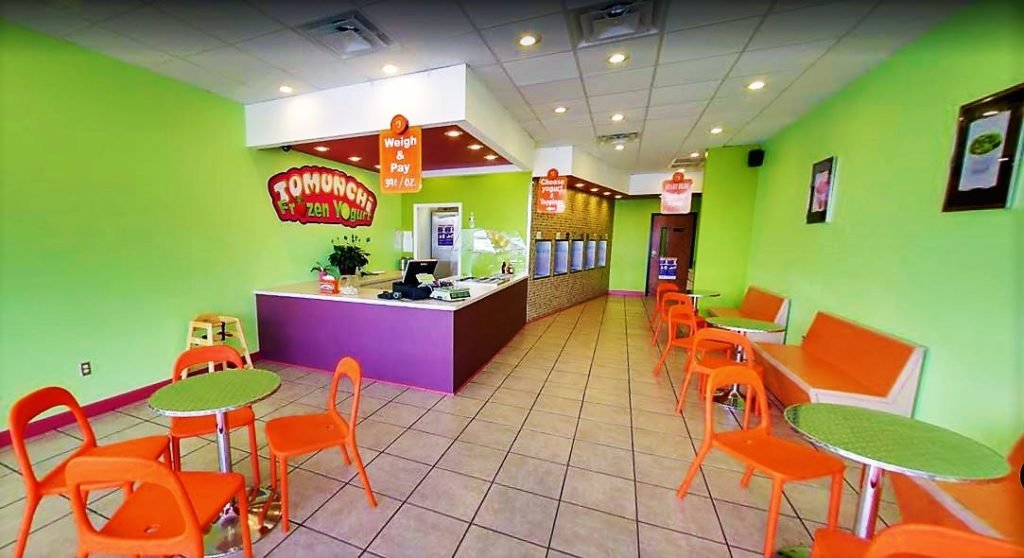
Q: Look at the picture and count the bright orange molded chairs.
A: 10